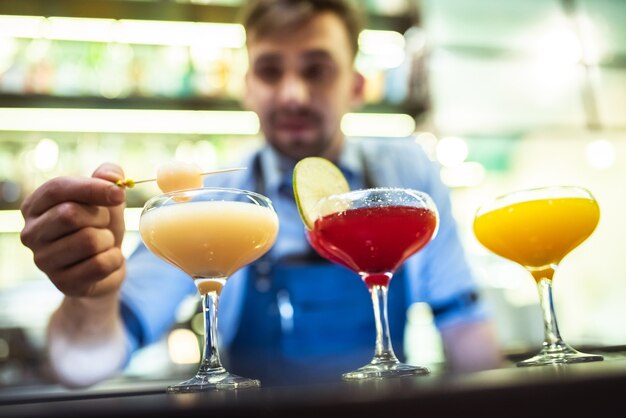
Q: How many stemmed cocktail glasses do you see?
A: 3